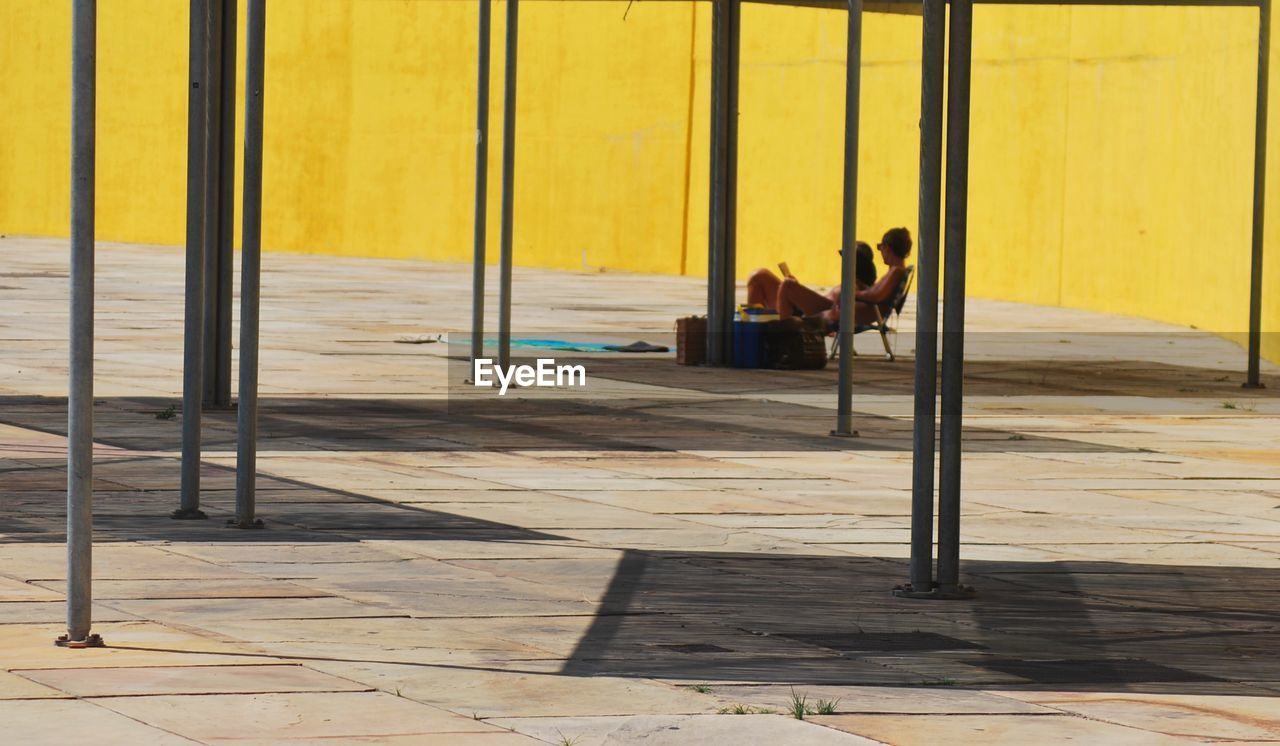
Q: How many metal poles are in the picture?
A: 13